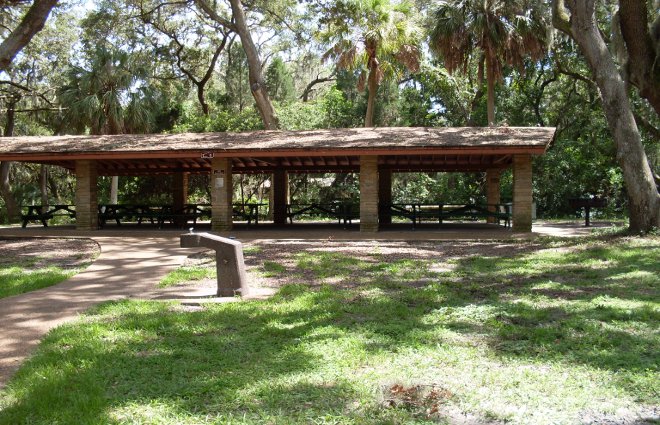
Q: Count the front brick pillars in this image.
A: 4